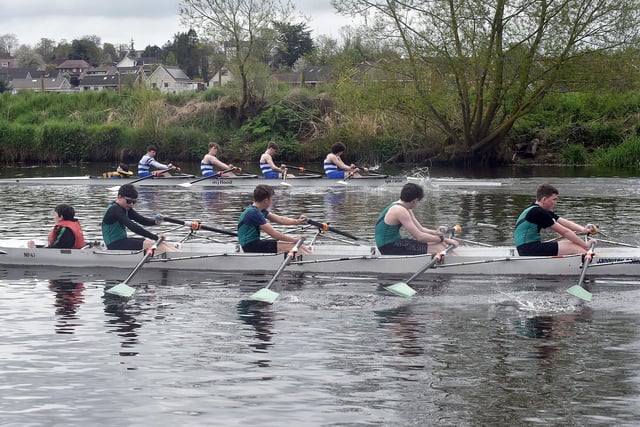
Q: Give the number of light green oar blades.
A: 4